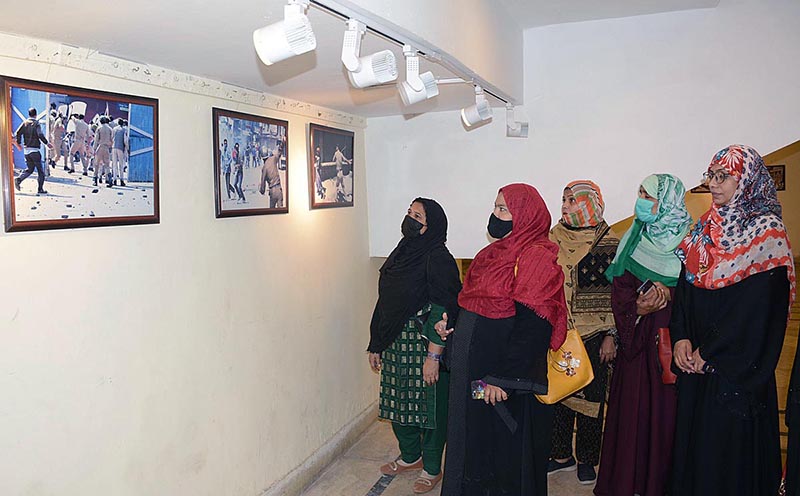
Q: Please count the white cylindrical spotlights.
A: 5